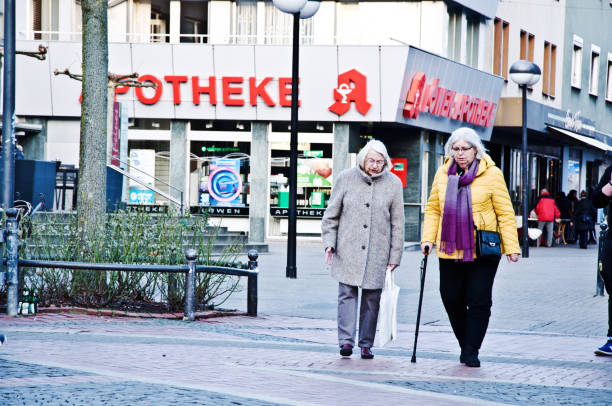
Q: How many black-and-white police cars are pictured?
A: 0